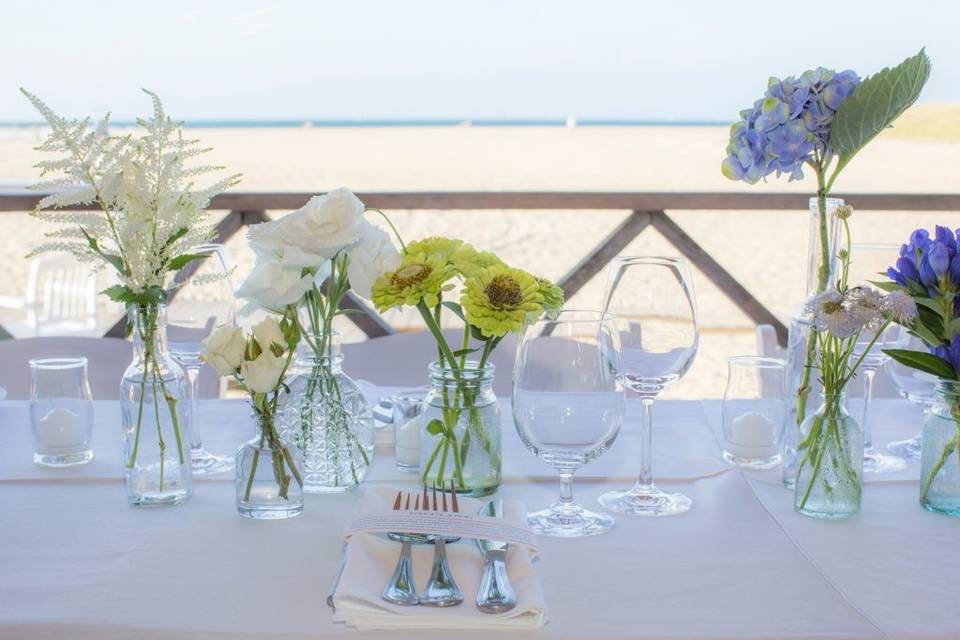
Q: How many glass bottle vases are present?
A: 7